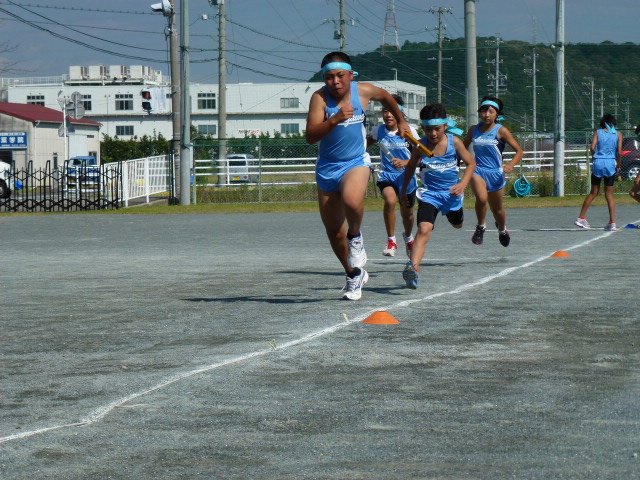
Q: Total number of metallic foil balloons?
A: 0